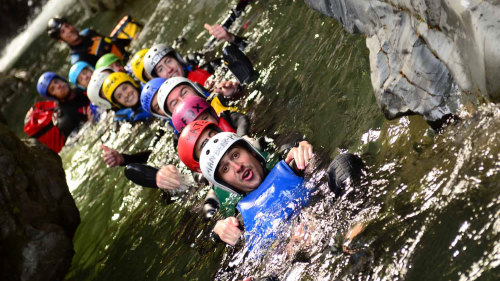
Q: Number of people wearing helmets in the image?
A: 13